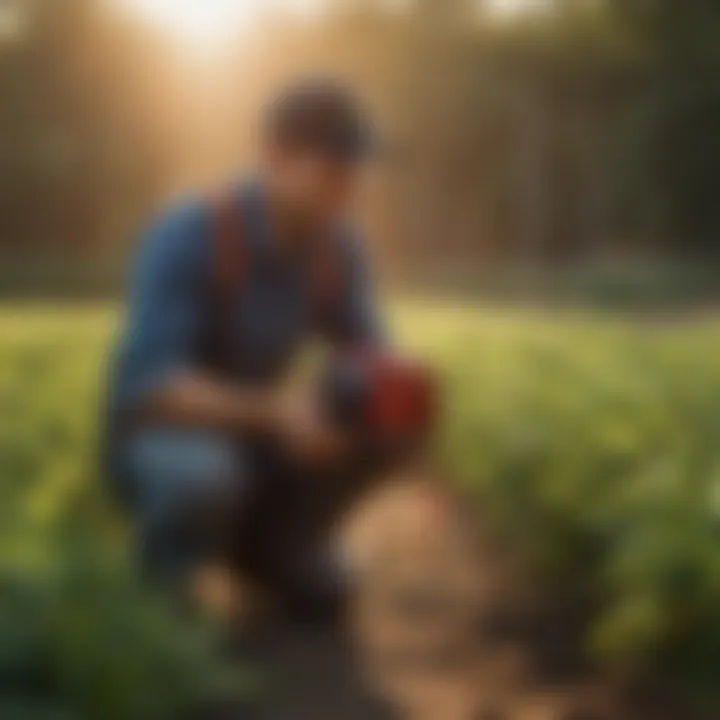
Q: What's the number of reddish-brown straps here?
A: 2